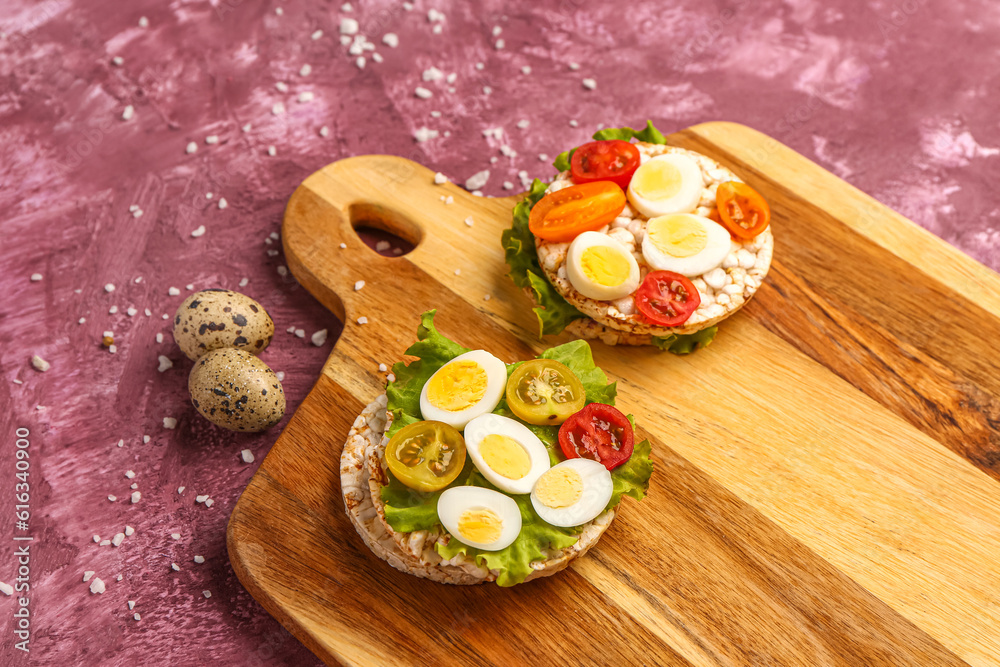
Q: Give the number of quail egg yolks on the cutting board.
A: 7